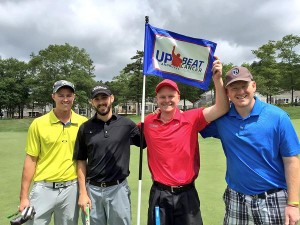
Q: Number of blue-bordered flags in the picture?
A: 1